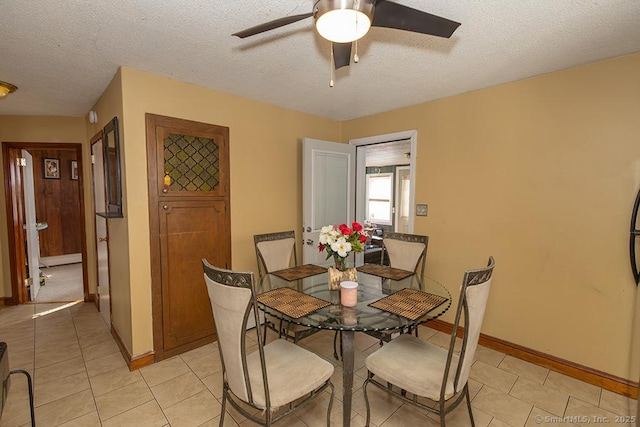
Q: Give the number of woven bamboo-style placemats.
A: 4